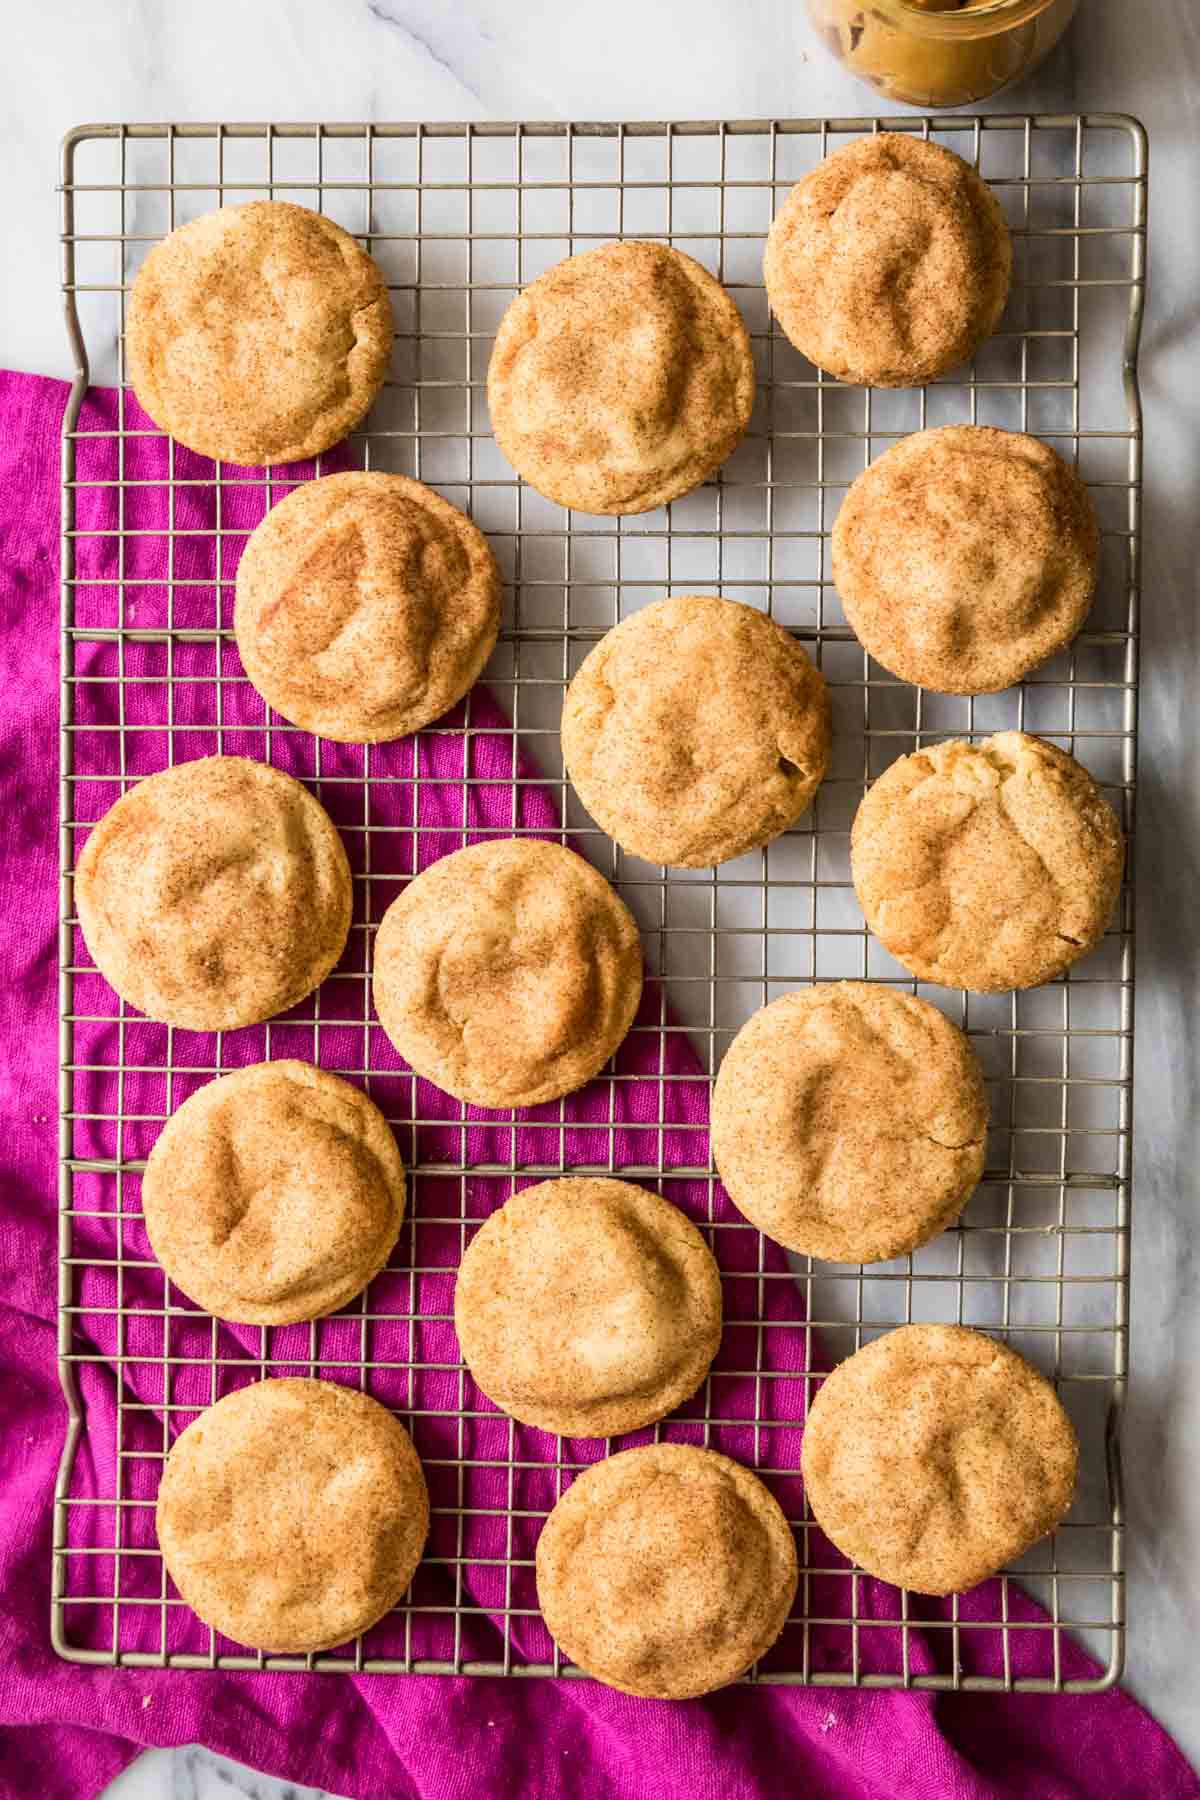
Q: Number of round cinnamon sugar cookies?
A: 15